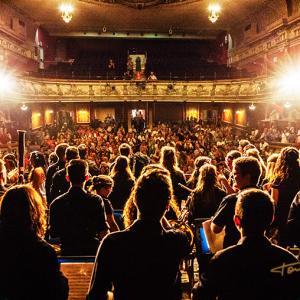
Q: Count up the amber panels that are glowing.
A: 6